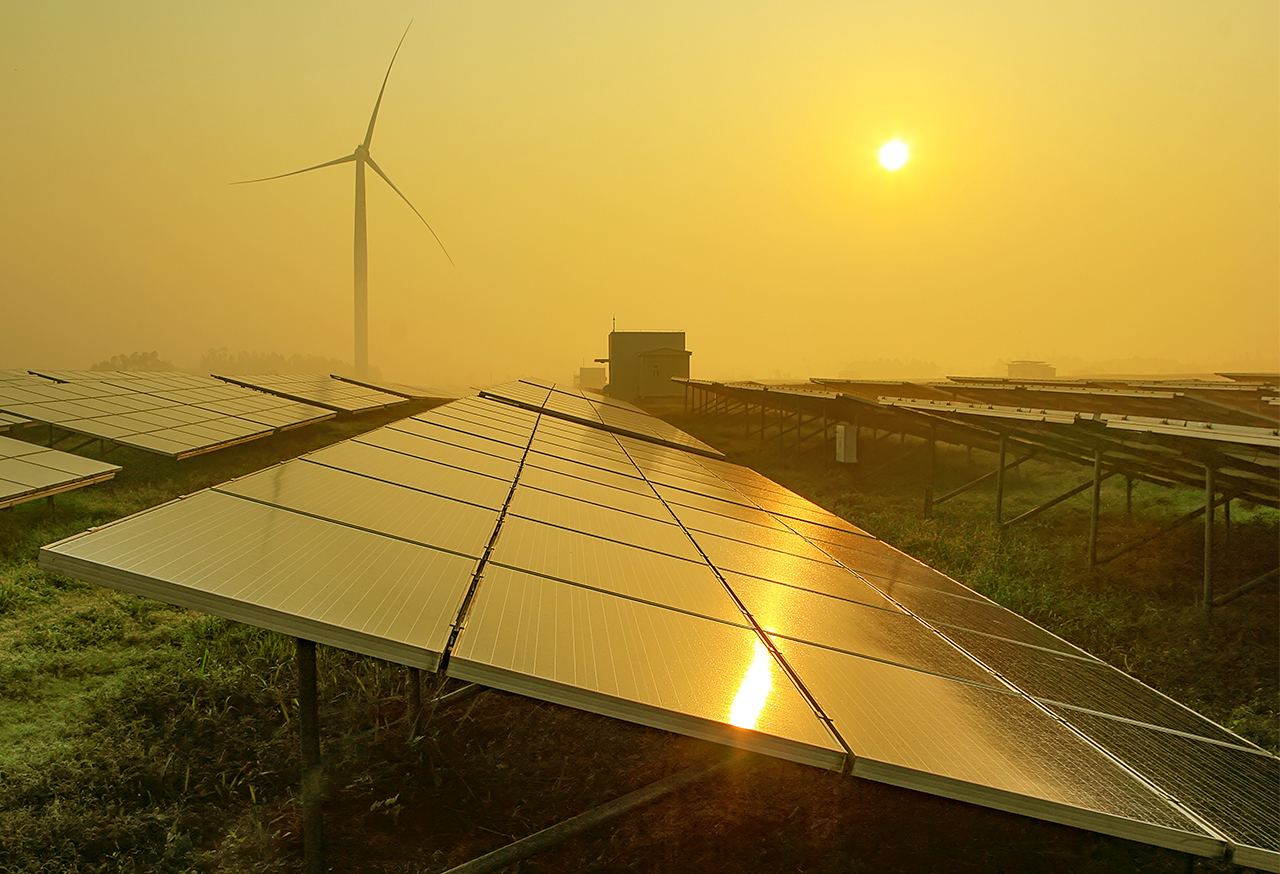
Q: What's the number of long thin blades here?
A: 3